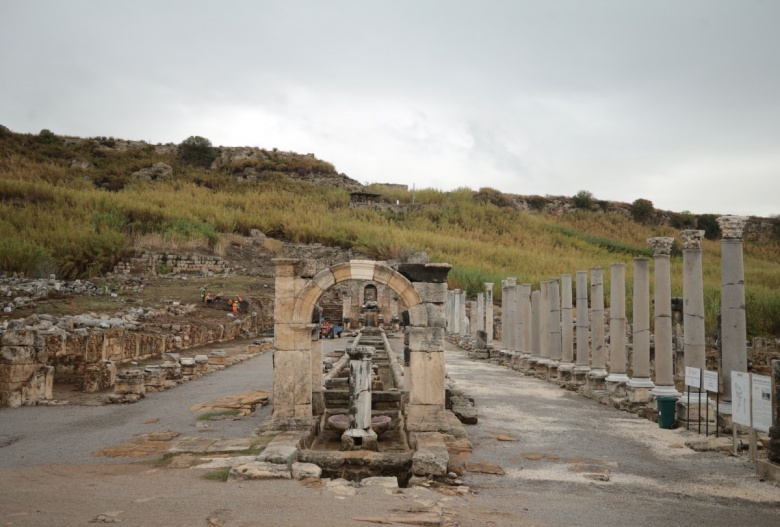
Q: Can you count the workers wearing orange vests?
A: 5